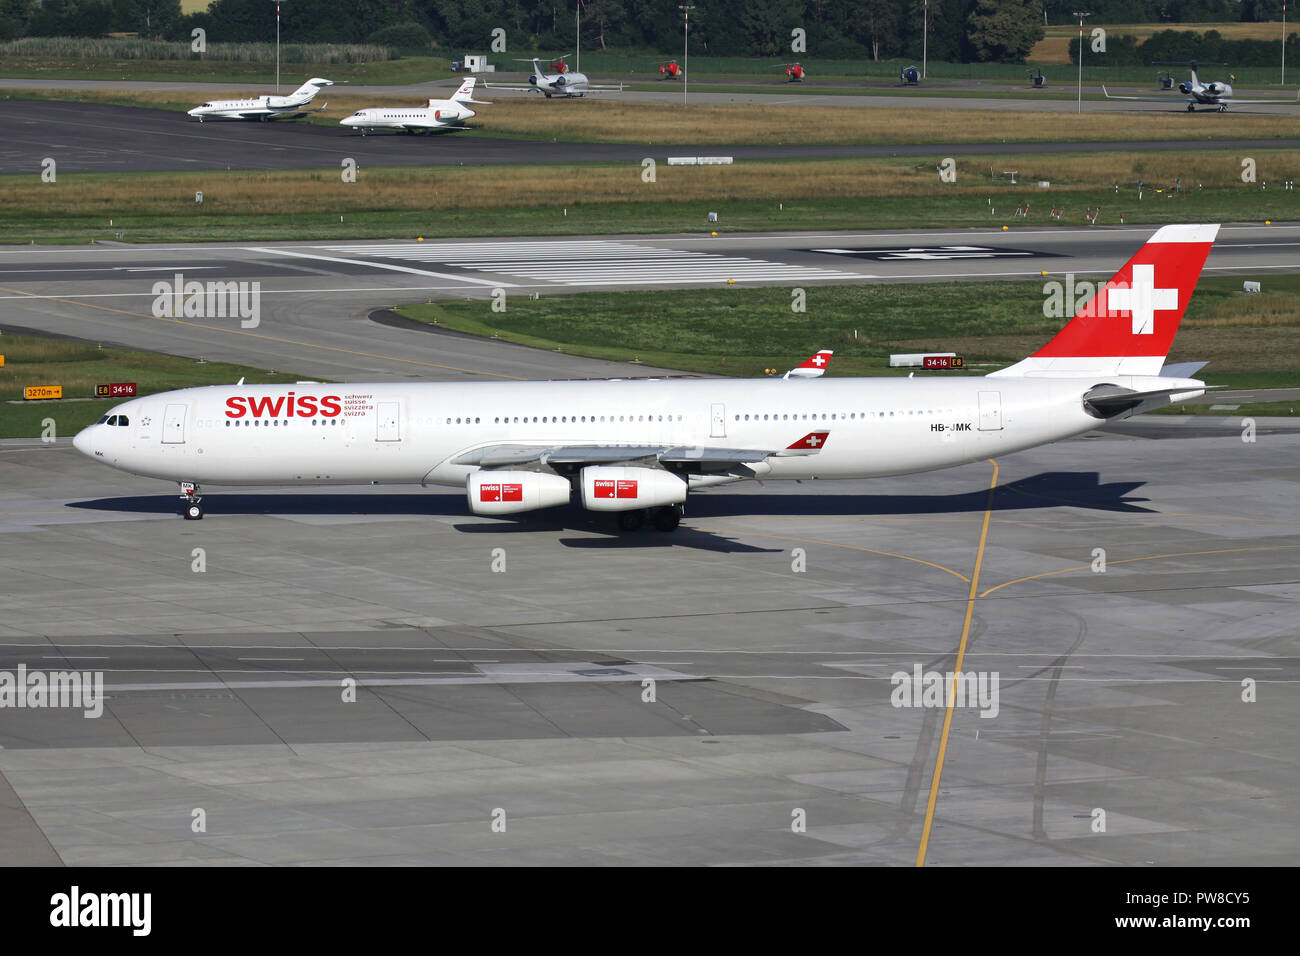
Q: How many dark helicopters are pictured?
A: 3